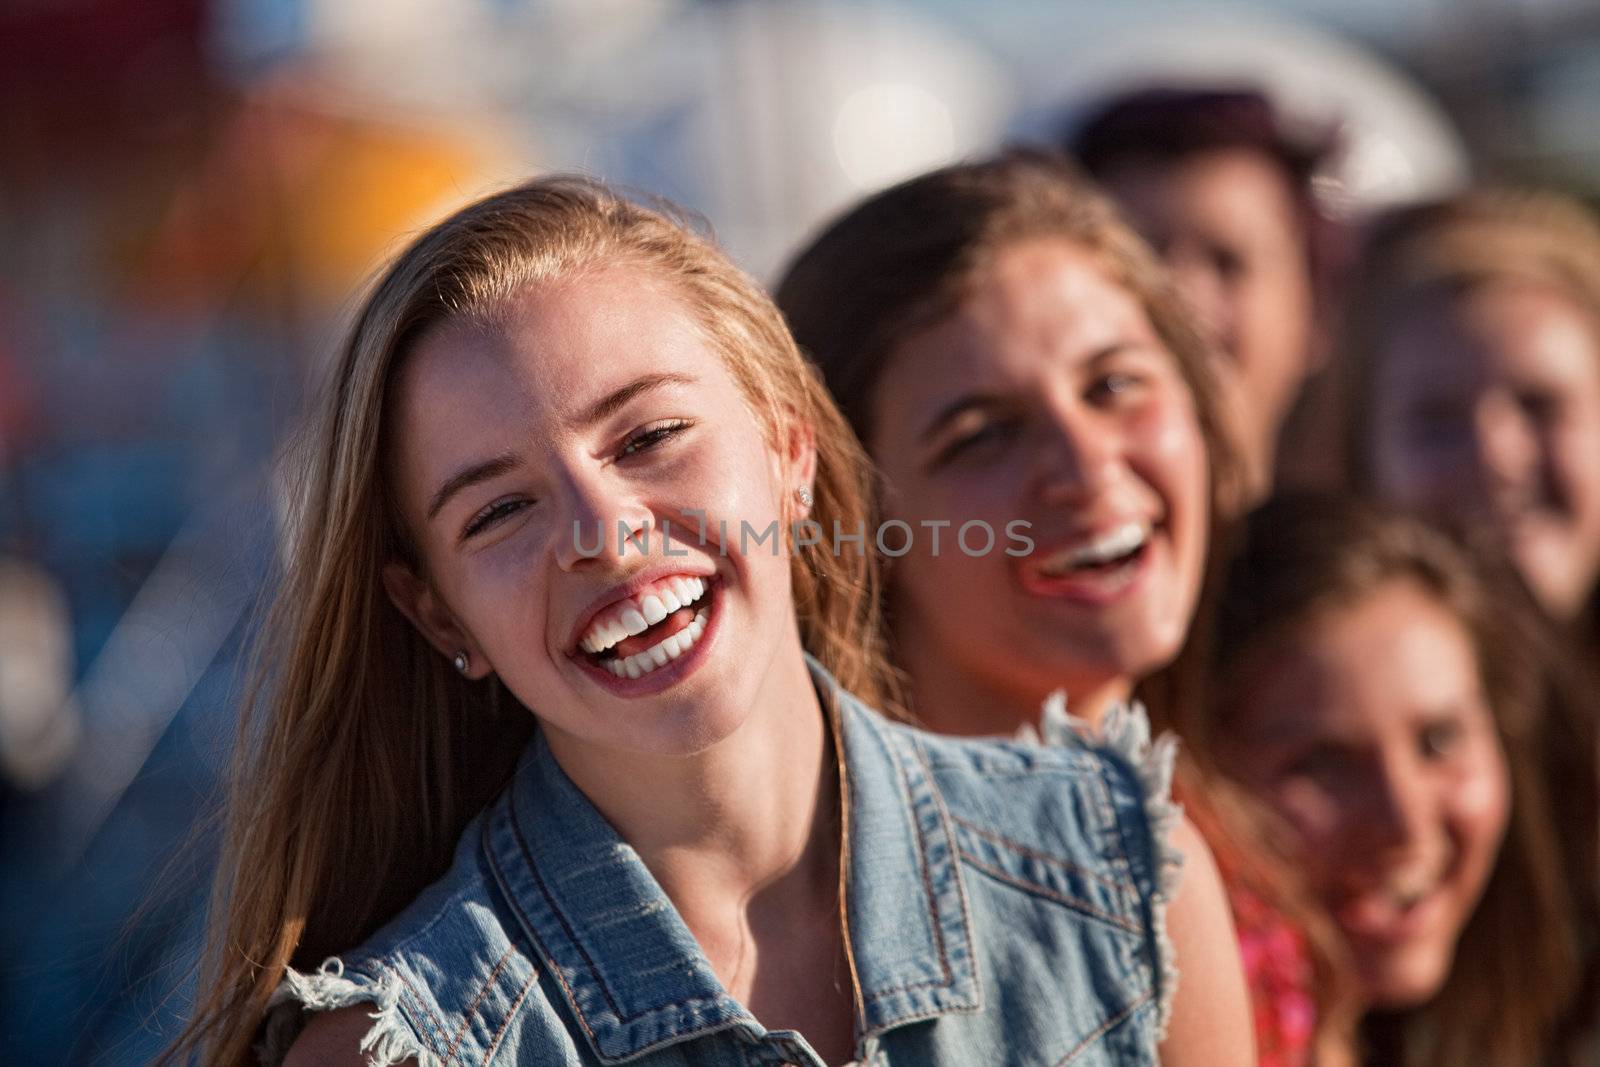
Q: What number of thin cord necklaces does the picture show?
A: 0